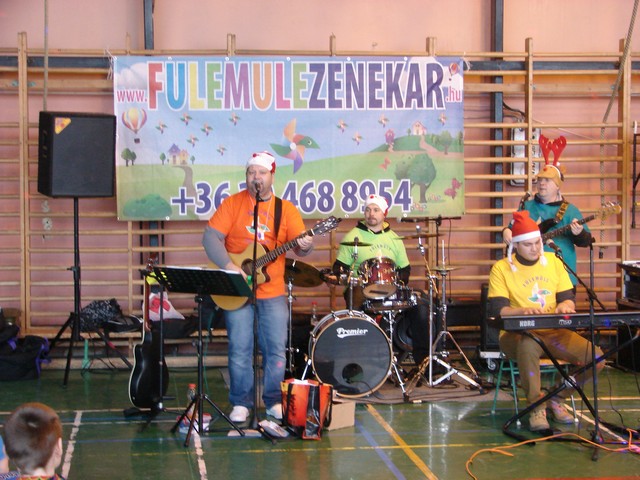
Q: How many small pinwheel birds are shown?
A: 10